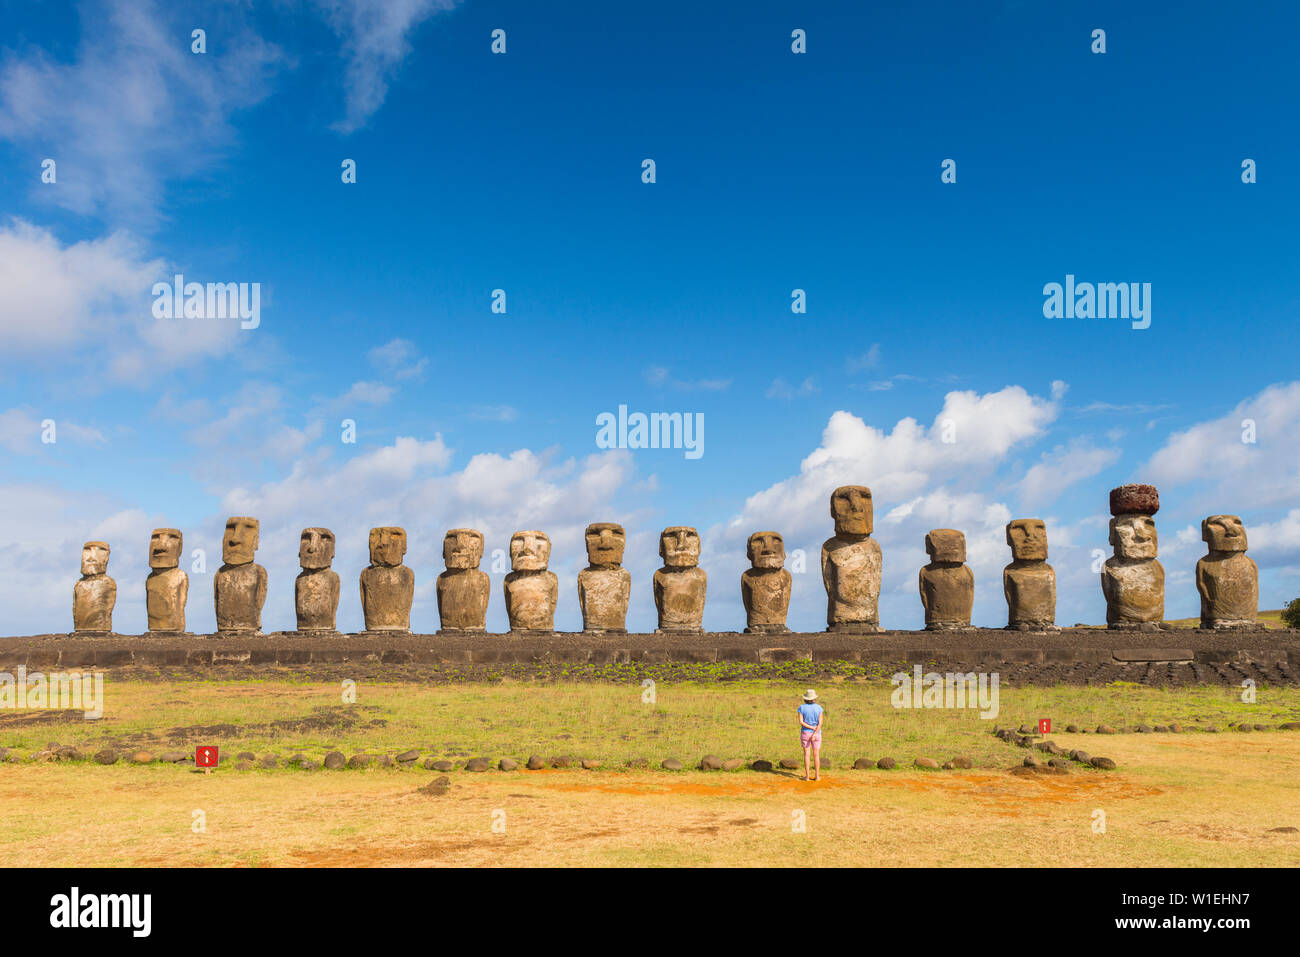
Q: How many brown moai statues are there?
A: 15